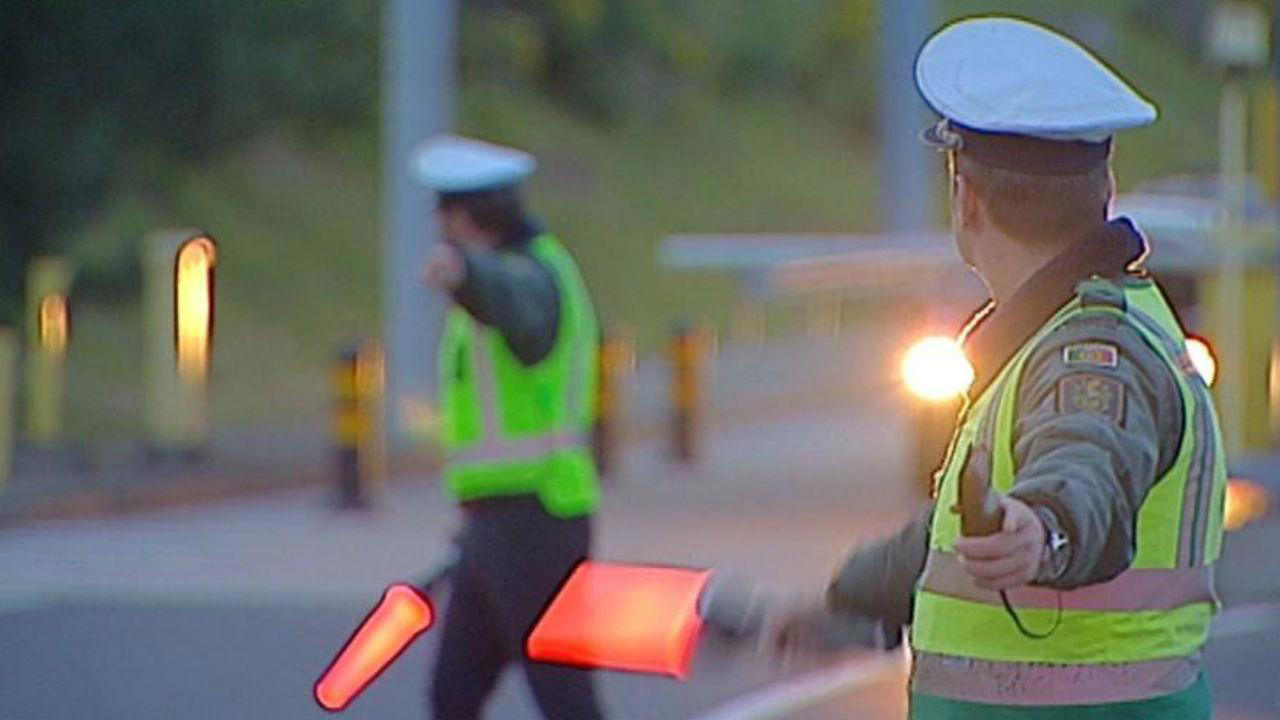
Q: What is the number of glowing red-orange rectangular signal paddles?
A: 2